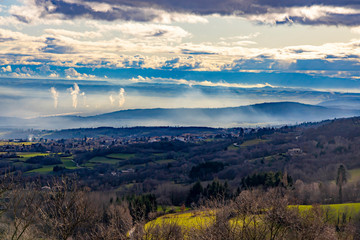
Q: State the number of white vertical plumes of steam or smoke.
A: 4